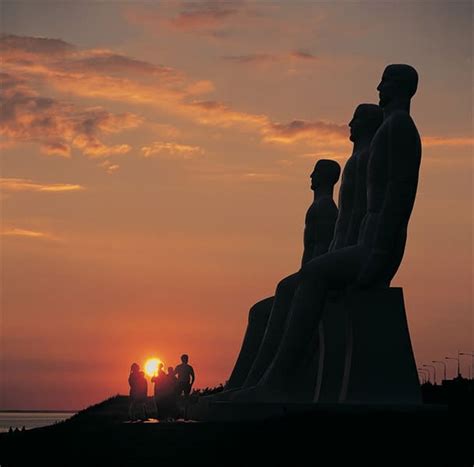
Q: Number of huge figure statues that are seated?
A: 3